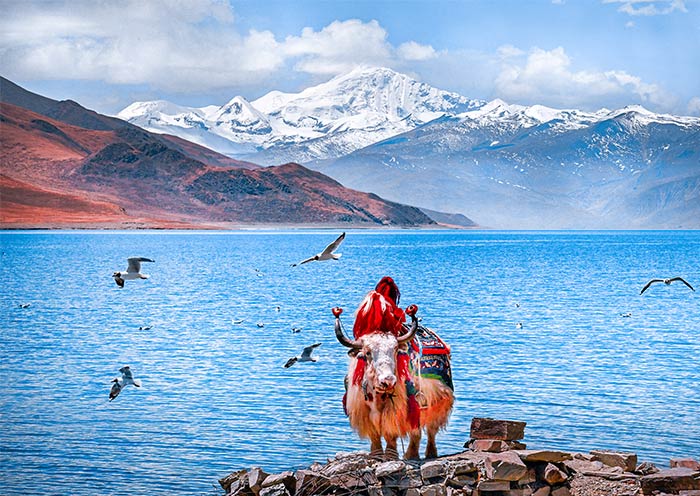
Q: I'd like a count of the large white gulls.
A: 5